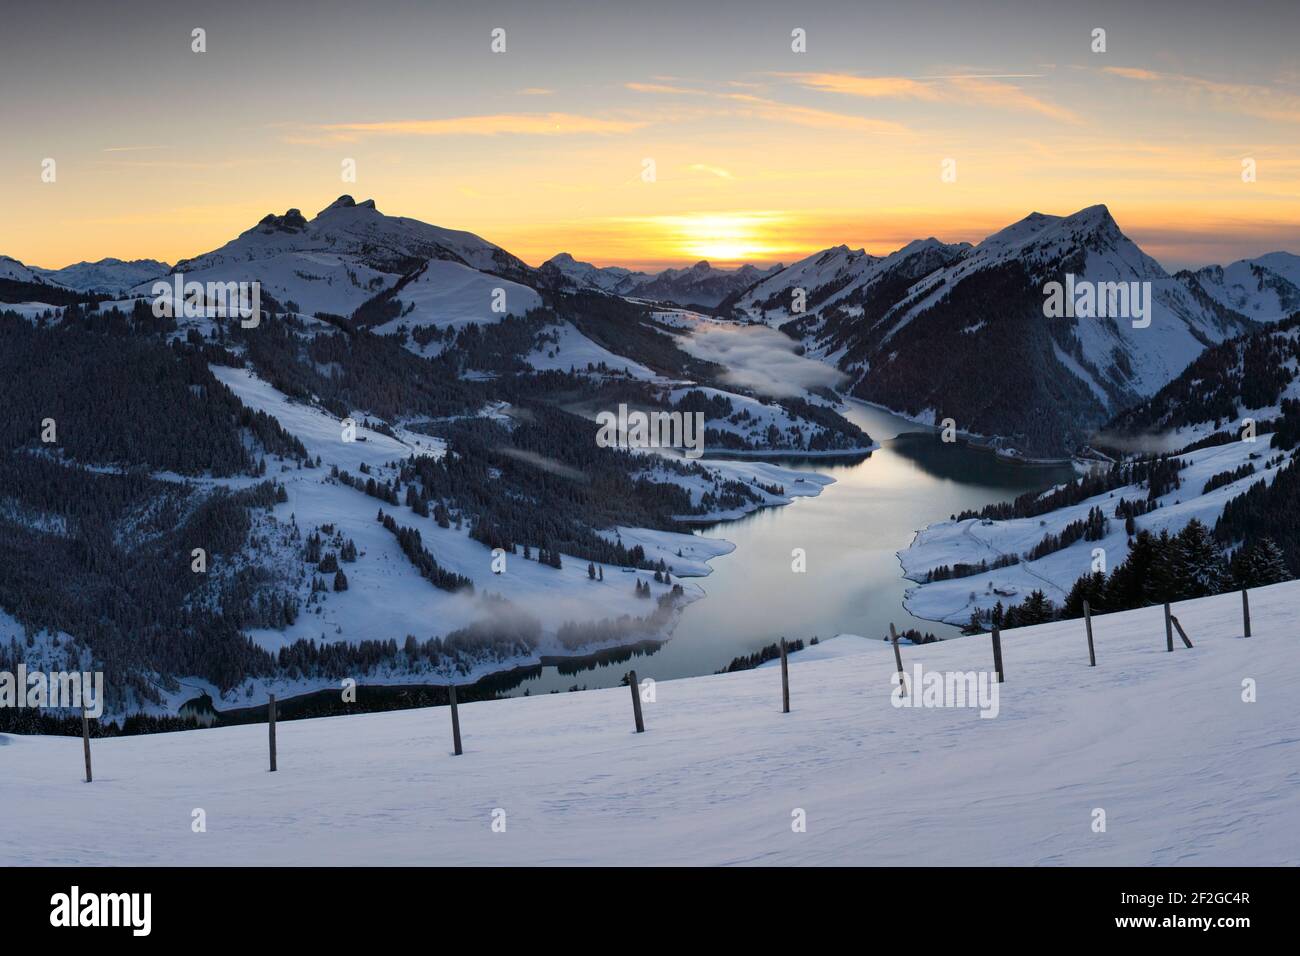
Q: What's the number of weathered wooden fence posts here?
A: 11